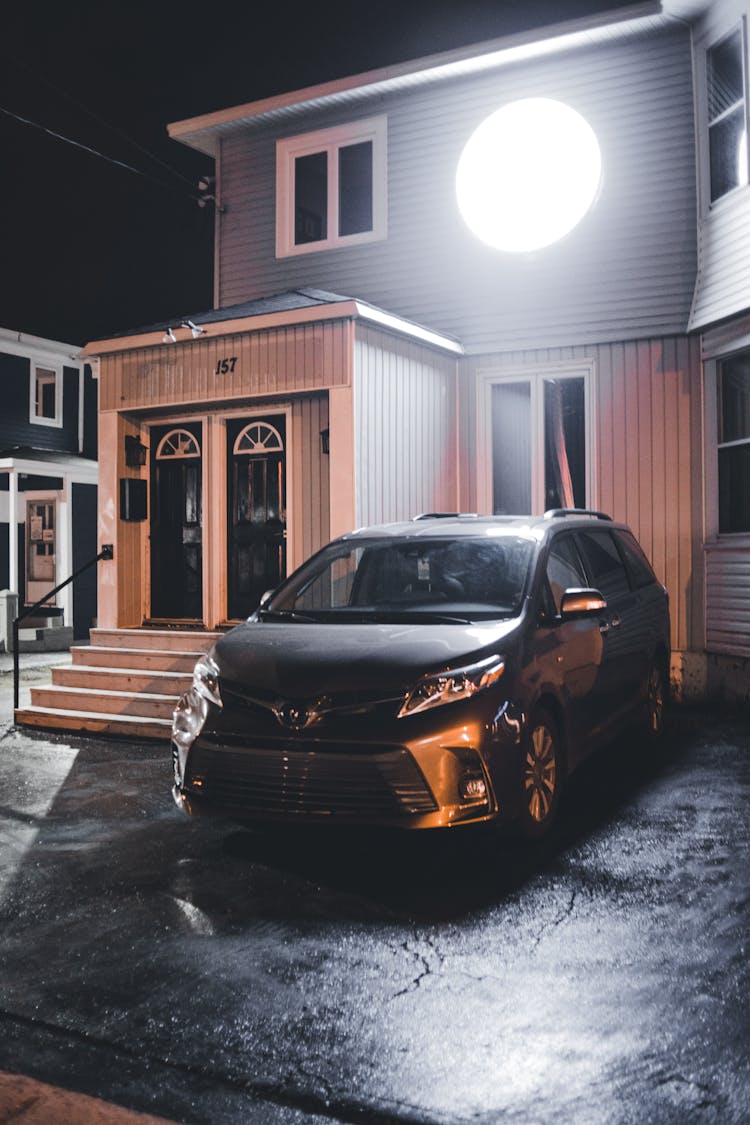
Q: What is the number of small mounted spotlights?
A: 2